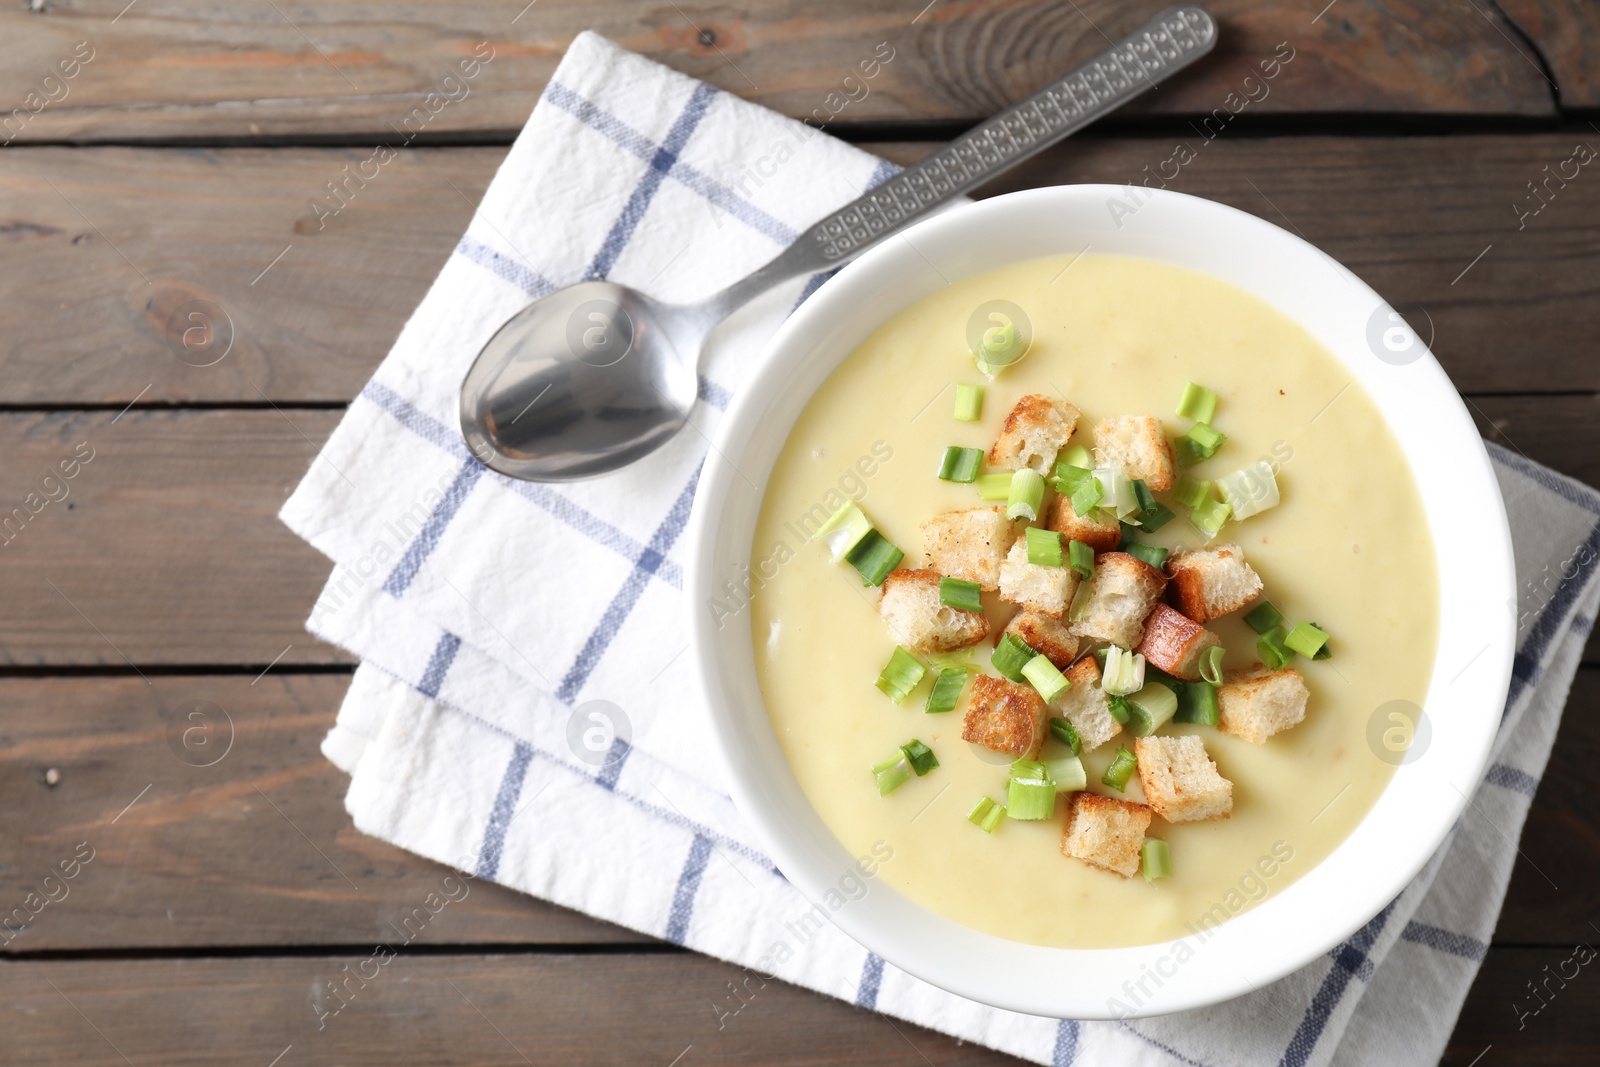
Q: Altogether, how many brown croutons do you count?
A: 15